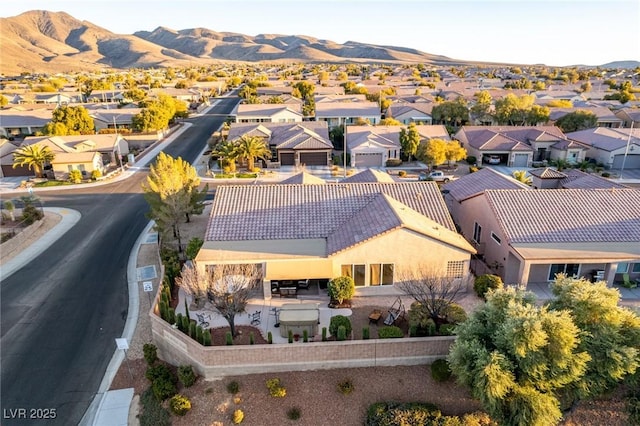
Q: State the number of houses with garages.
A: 5